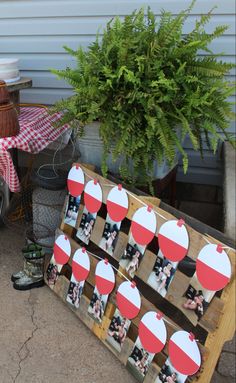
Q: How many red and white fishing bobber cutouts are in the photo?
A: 12